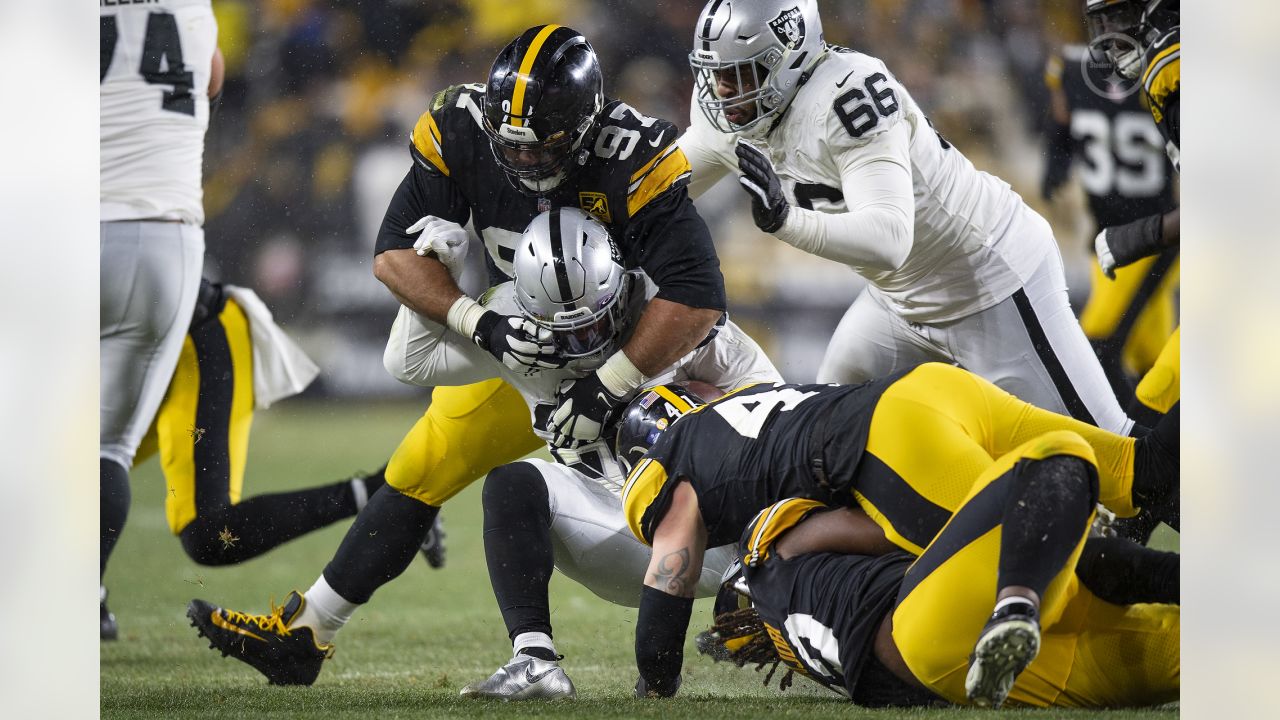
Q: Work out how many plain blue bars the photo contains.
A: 0